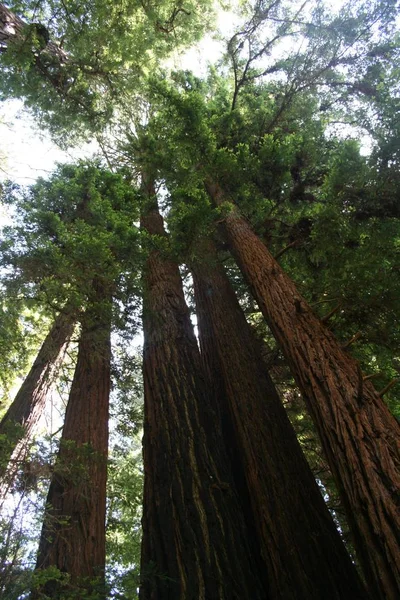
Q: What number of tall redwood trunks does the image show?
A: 5